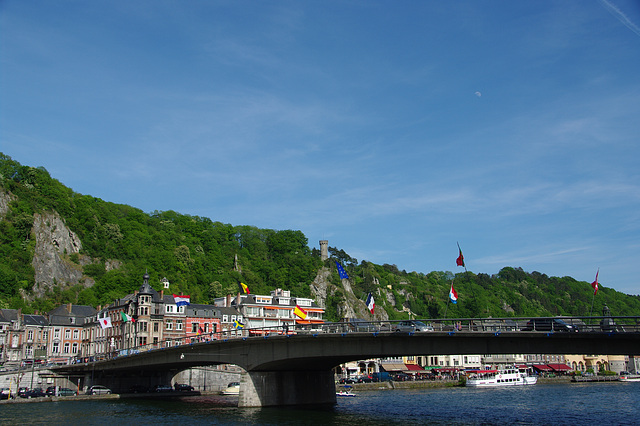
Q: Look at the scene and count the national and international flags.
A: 12